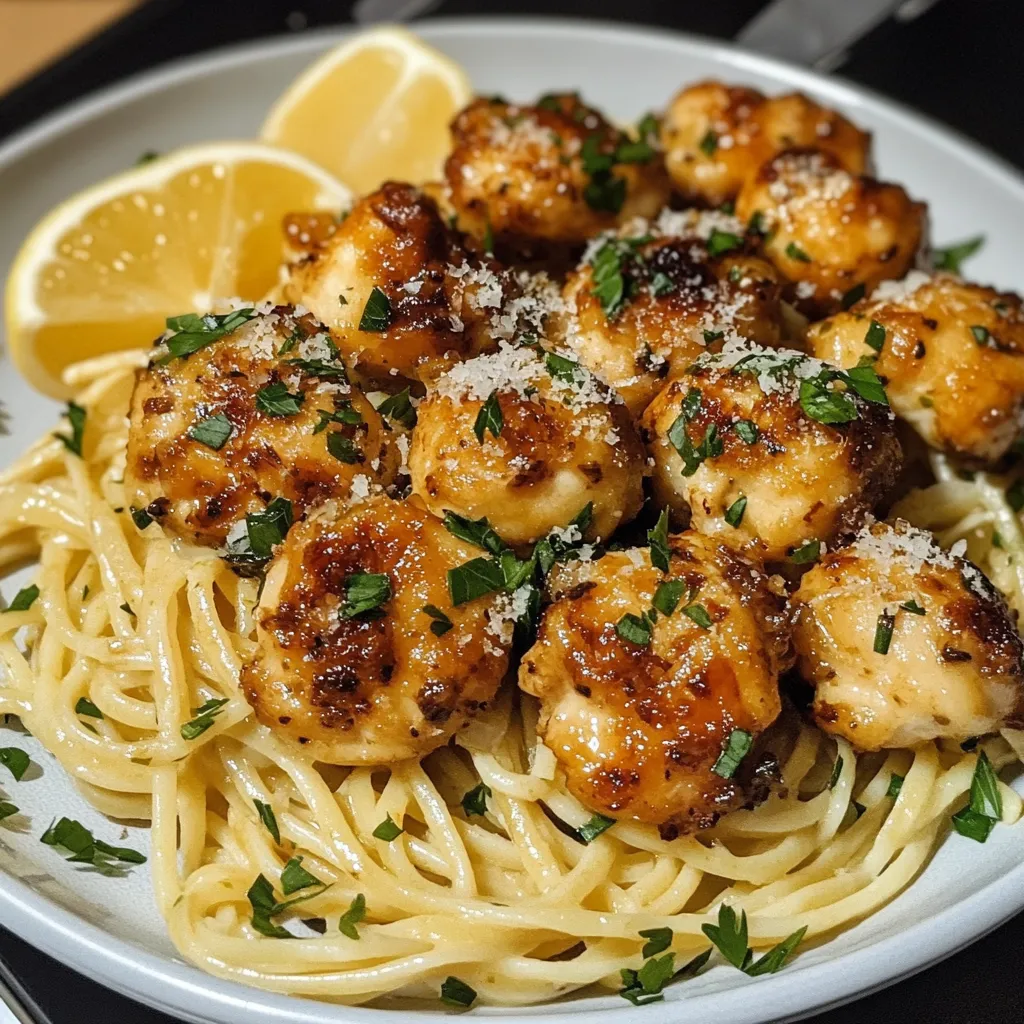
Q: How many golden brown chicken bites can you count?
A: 12